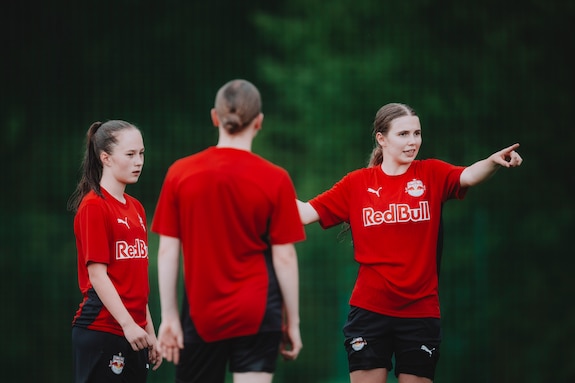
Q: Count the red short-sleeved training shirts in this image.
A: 3